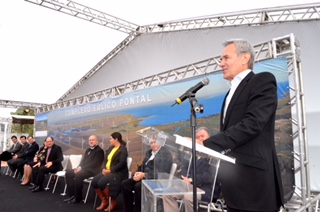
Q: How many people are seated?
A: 9